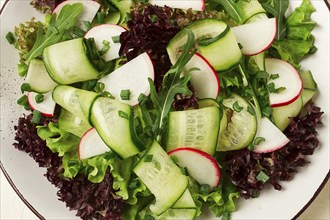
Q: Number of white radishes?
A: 11